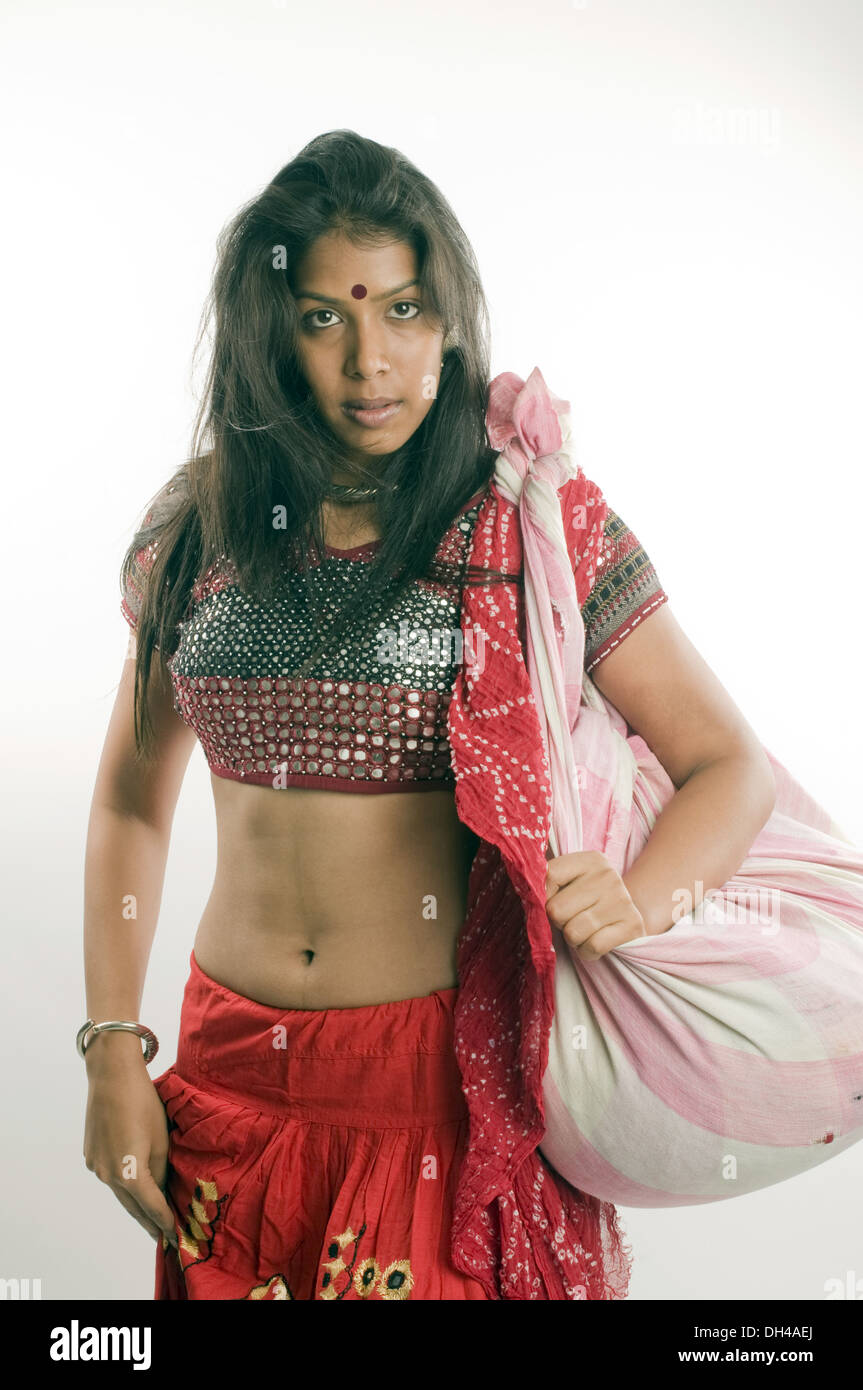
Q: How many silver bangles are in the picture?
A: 1